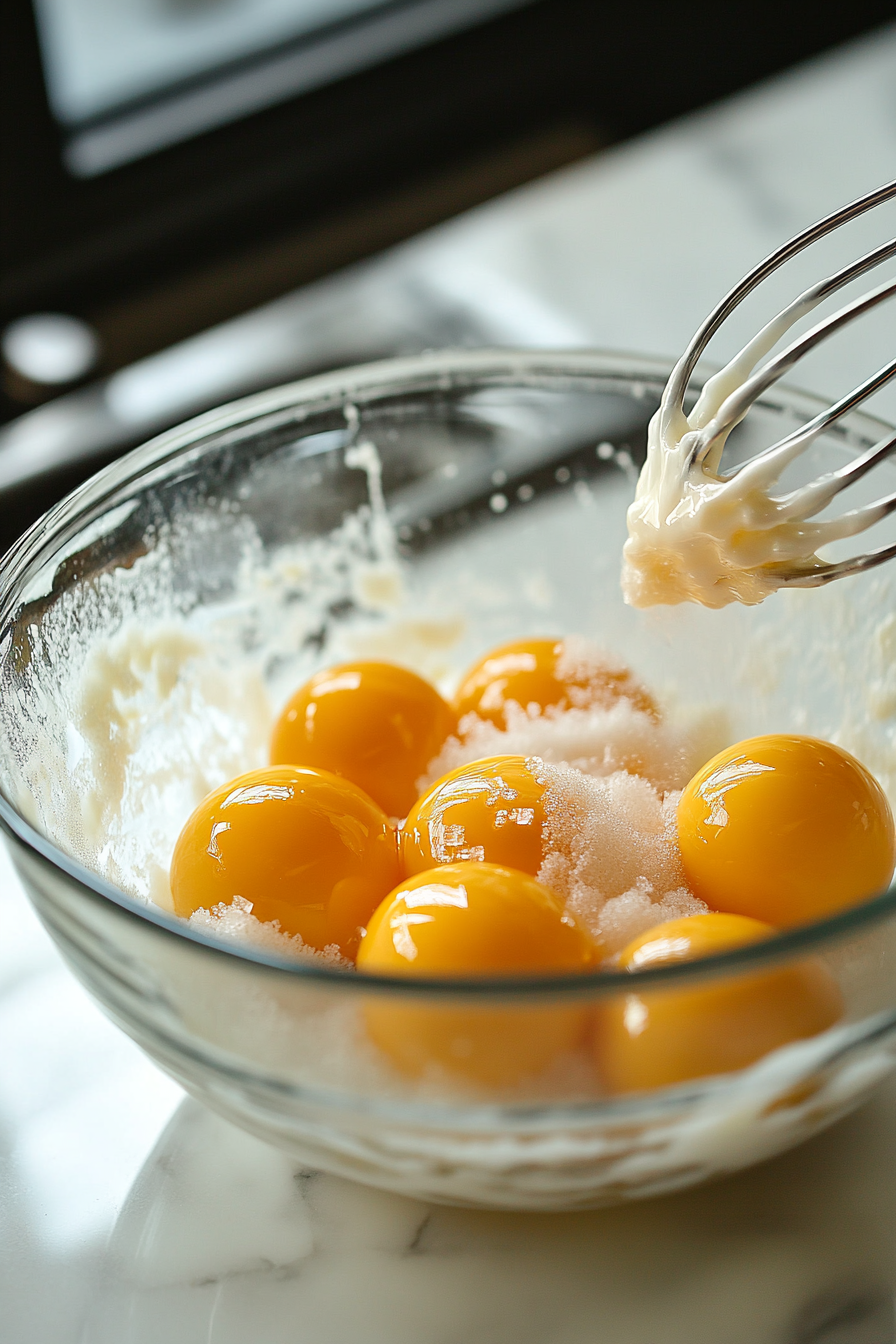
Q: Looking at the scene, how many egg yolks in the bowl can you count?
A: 7